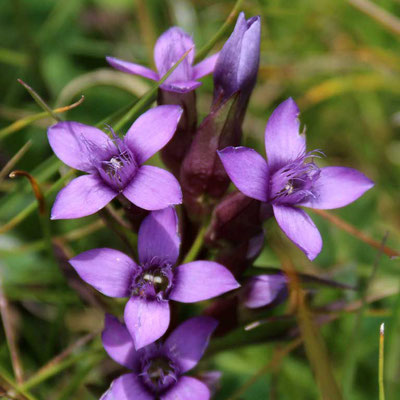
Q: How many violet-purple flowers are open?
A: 5